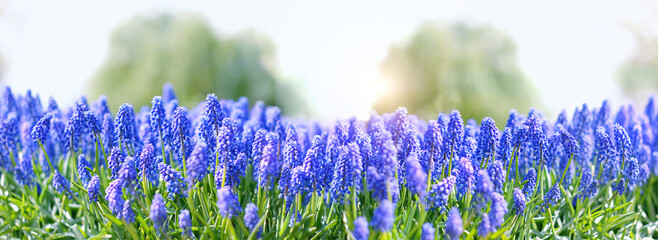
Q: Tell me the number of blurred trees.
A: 2